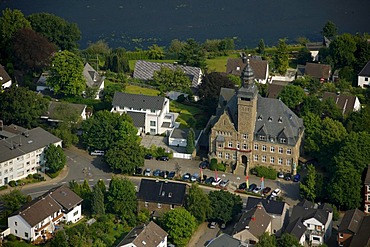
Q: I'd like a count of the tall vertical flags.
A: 4